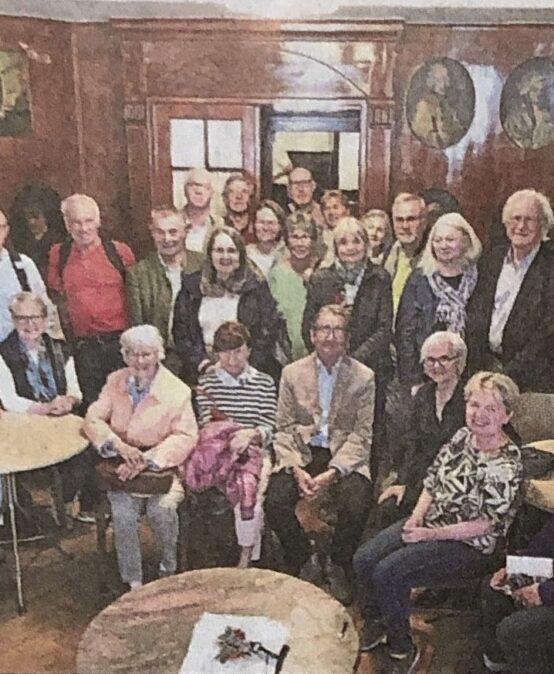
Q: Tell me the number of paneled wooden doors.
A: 1